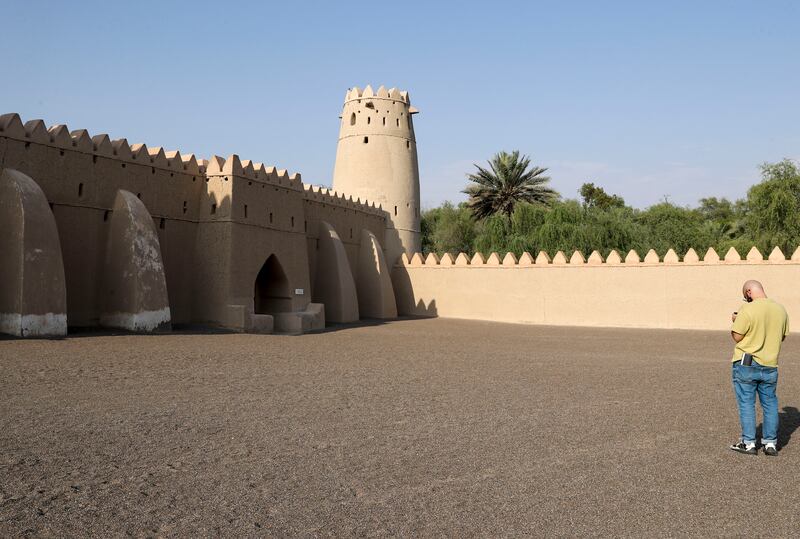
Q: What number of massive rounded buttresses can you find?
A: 4